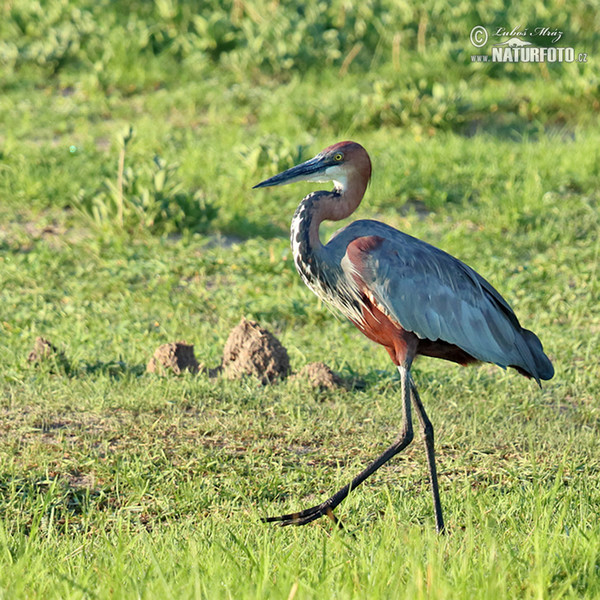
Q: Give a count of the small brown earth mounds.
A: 4